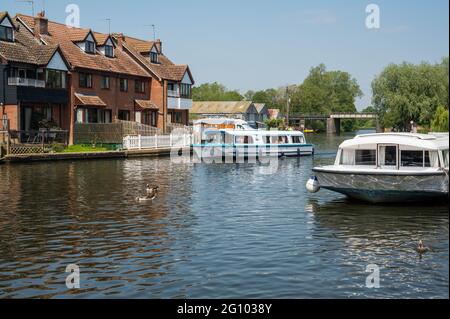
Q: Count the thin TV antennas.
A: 3